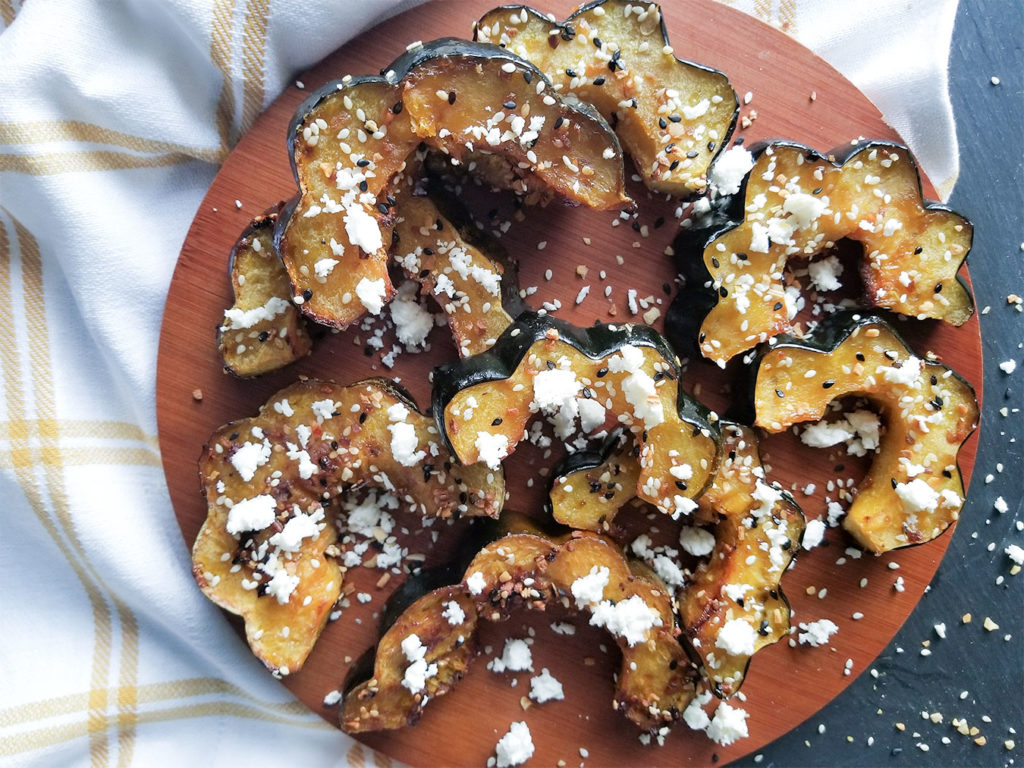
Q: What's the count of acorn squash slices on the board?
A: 9